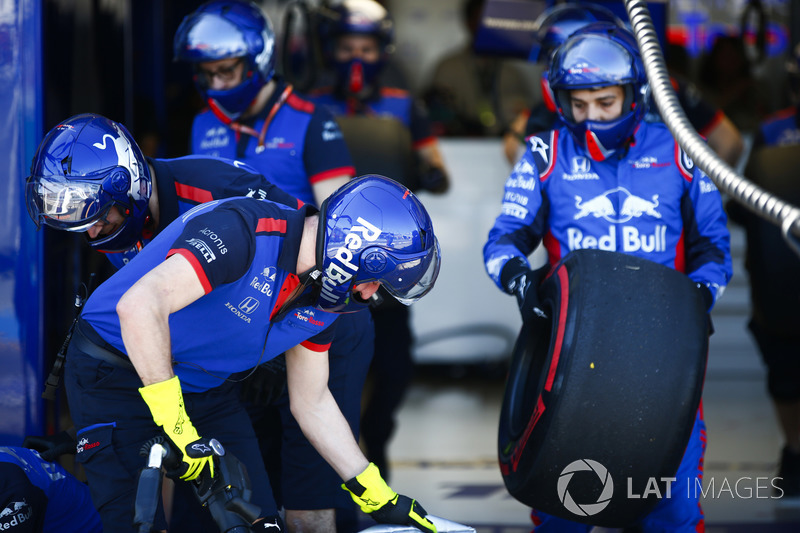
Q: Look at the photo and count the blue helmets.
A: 6